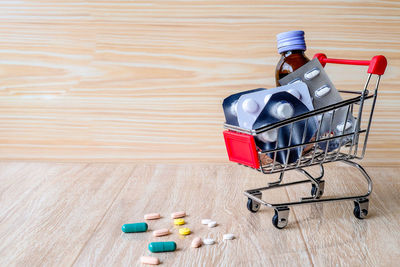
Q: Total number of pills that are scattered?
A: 13